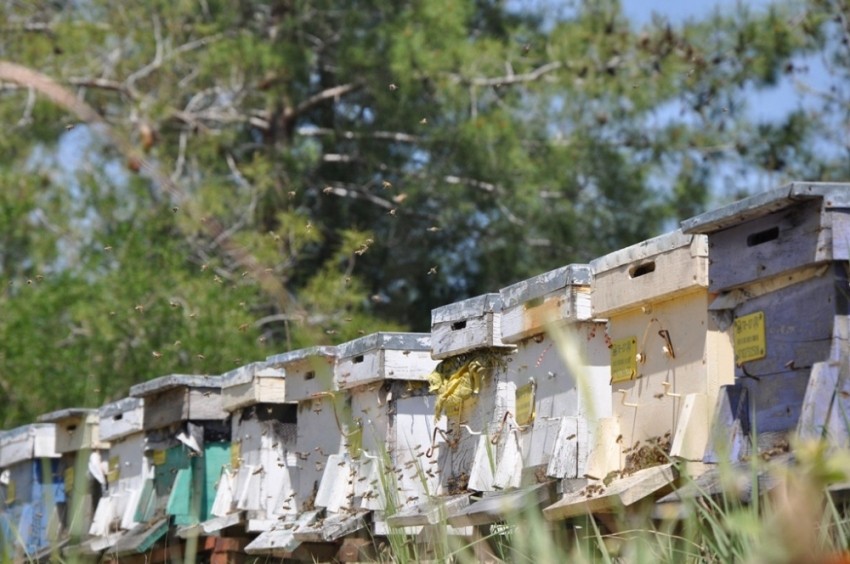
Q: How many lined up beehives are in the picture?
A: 11